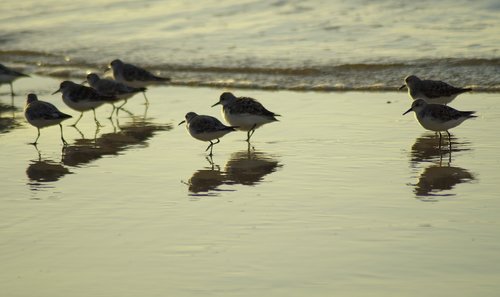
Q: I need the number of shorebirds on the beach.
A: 9